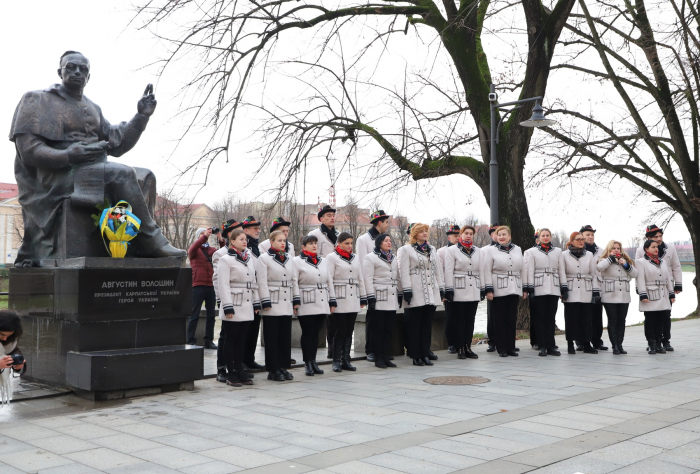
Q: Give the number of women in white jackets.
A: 12